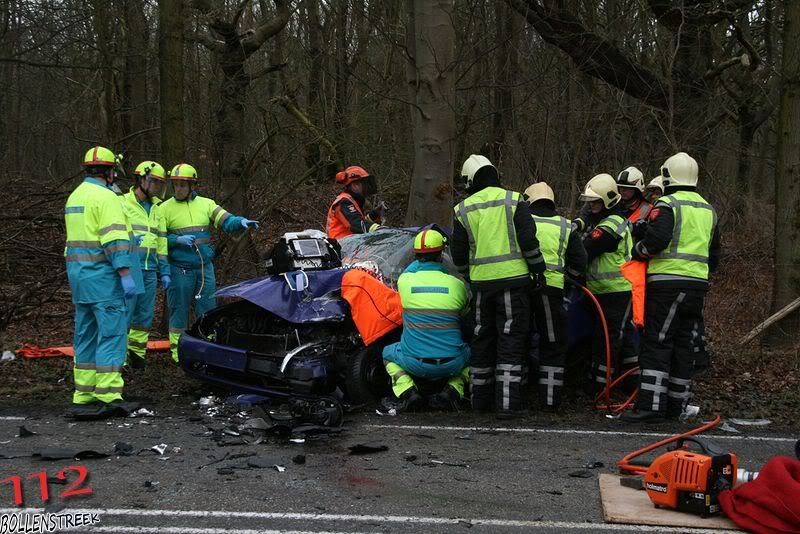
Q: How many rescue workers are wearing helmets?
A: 11